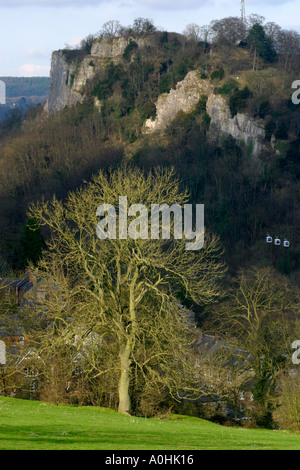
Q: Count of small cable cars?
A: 3